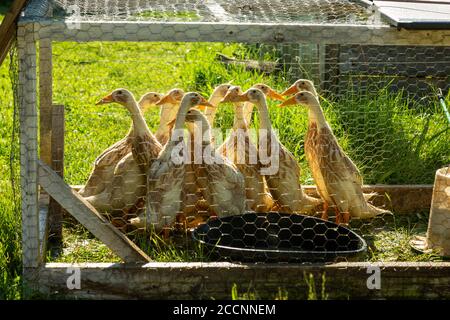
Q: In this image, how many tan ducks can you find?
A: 11